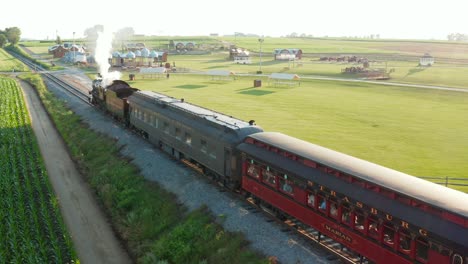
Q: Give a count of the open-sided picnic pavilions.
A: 3